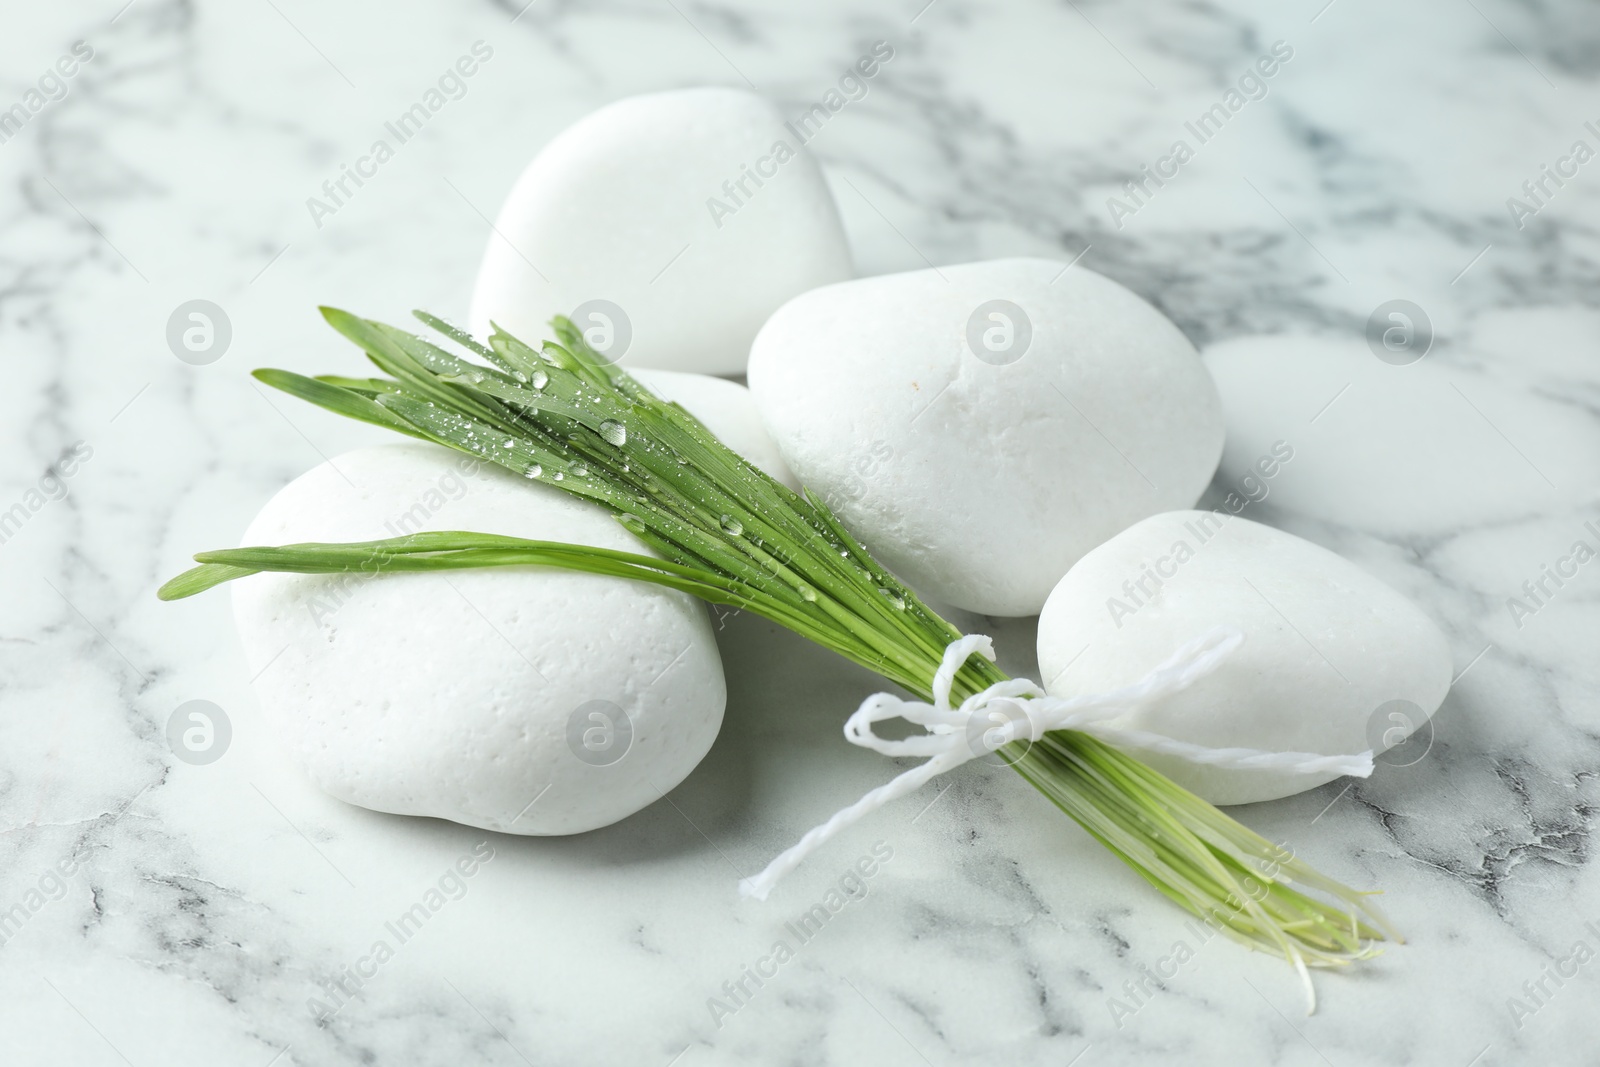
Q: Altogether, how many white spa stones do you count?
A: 5